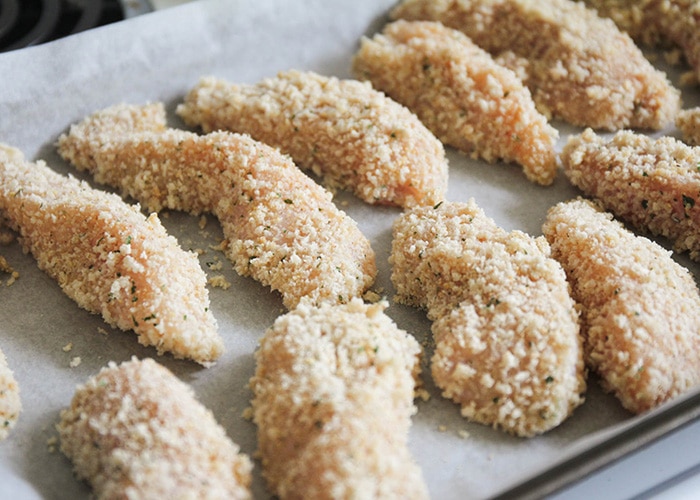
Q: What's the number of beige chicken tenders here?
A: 13